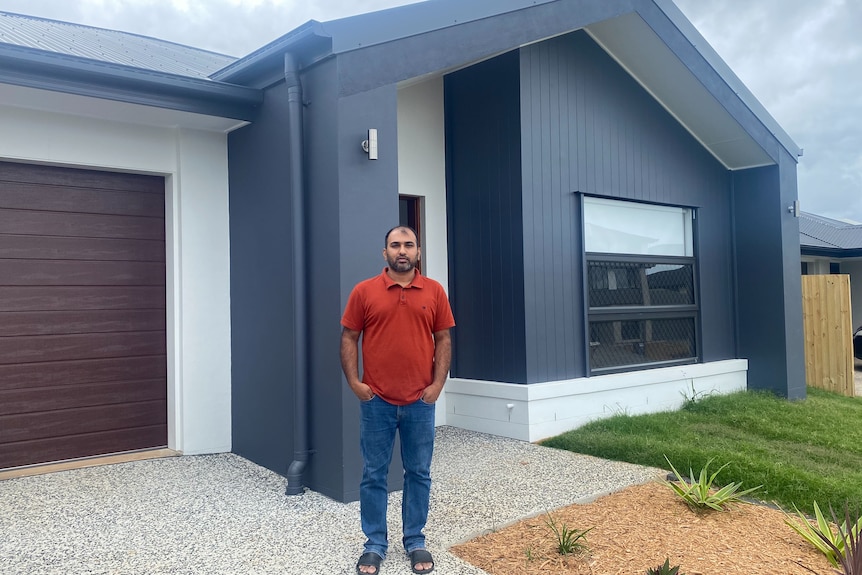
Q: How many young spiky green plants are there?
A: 4